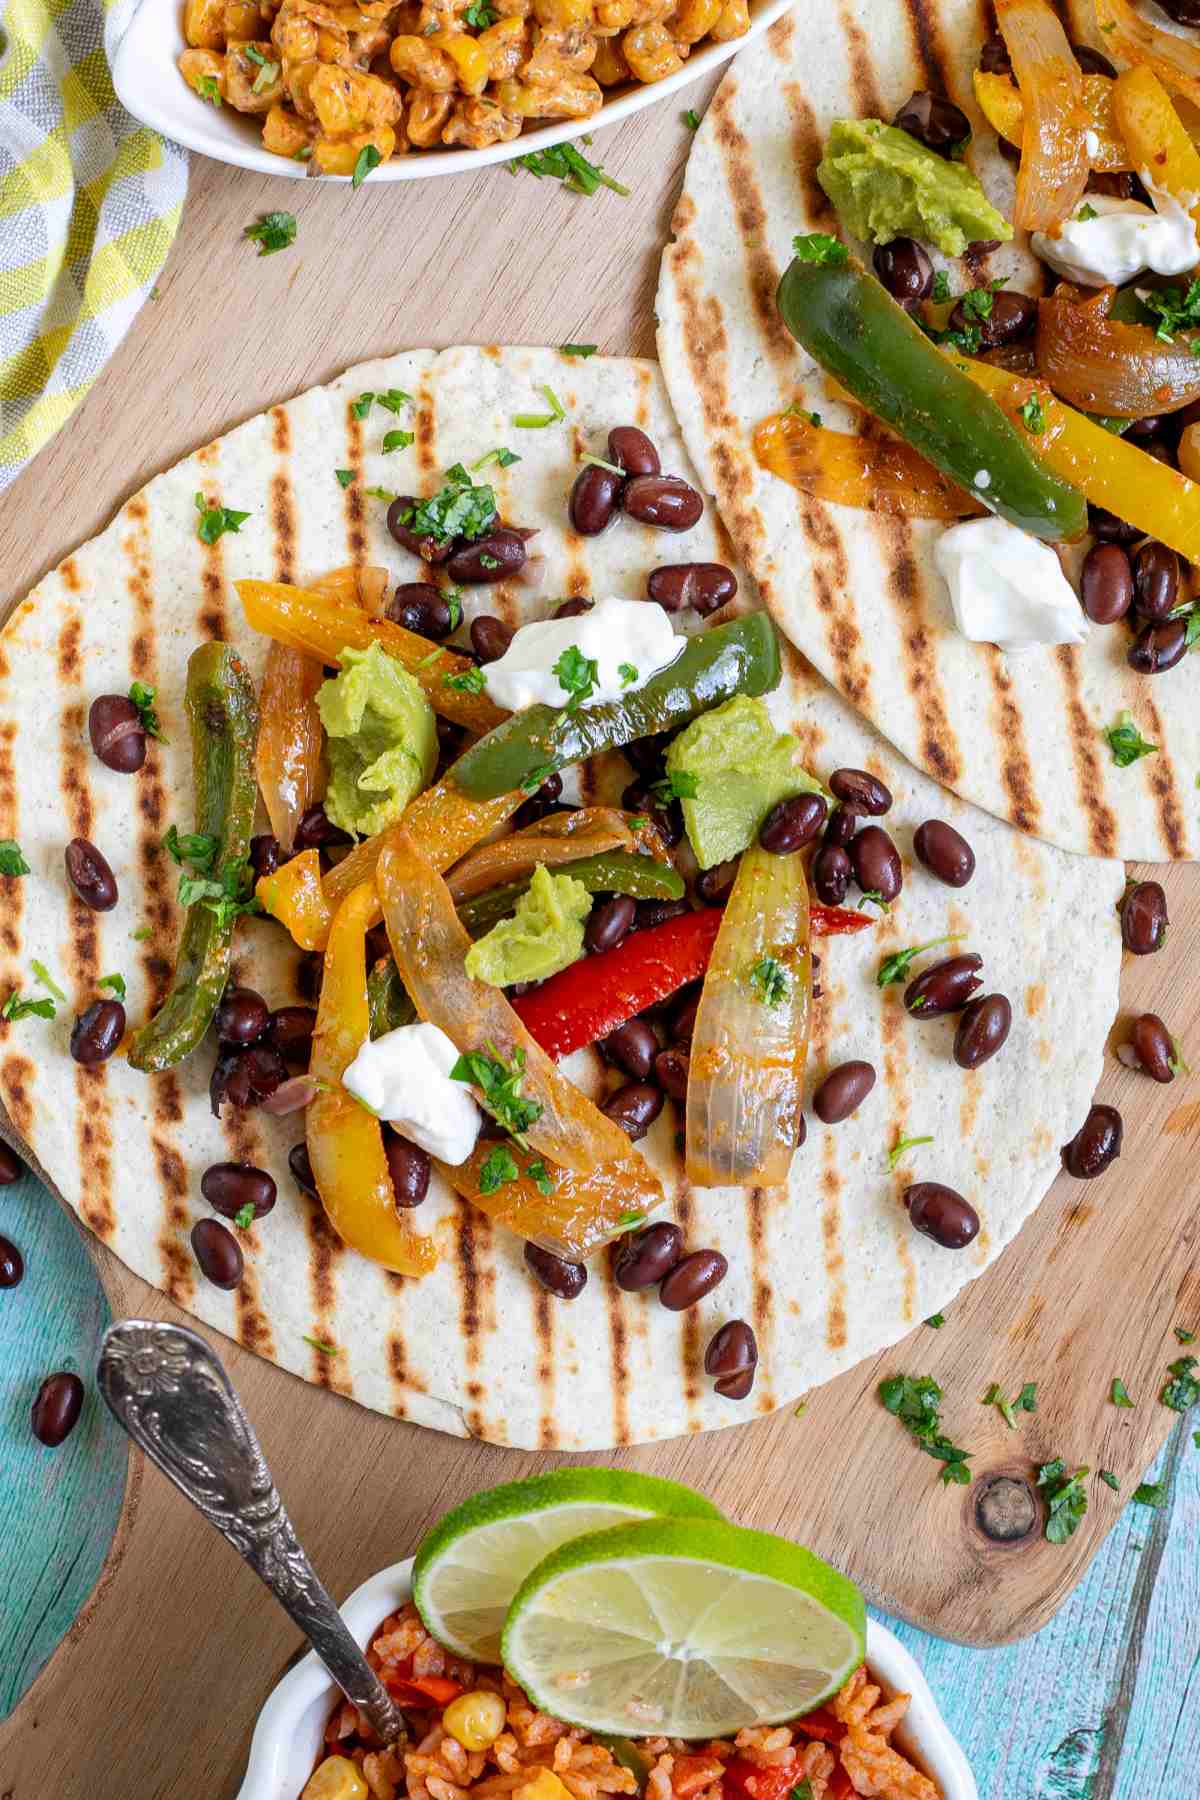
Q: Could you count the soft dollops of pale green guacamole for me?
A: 4